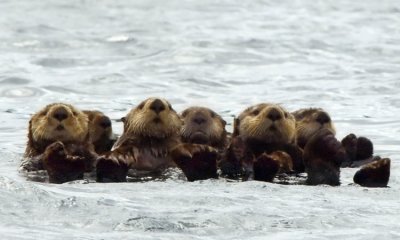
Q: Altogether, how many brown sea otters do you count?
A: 6